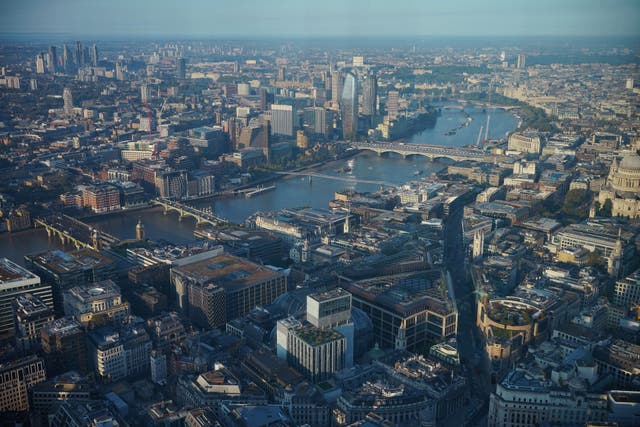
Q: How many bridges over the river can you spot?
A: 5